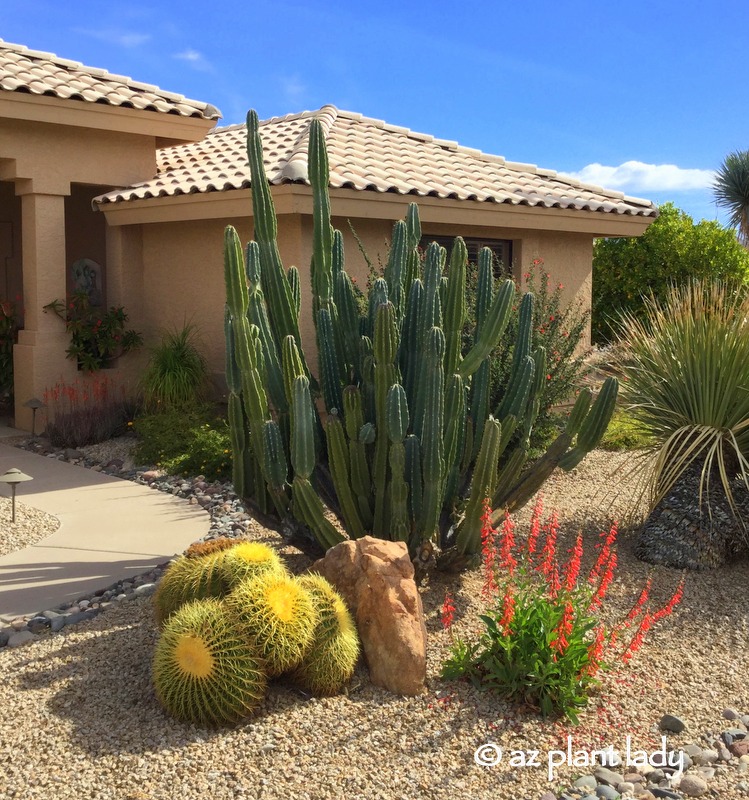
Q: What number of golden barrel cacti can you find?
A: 5